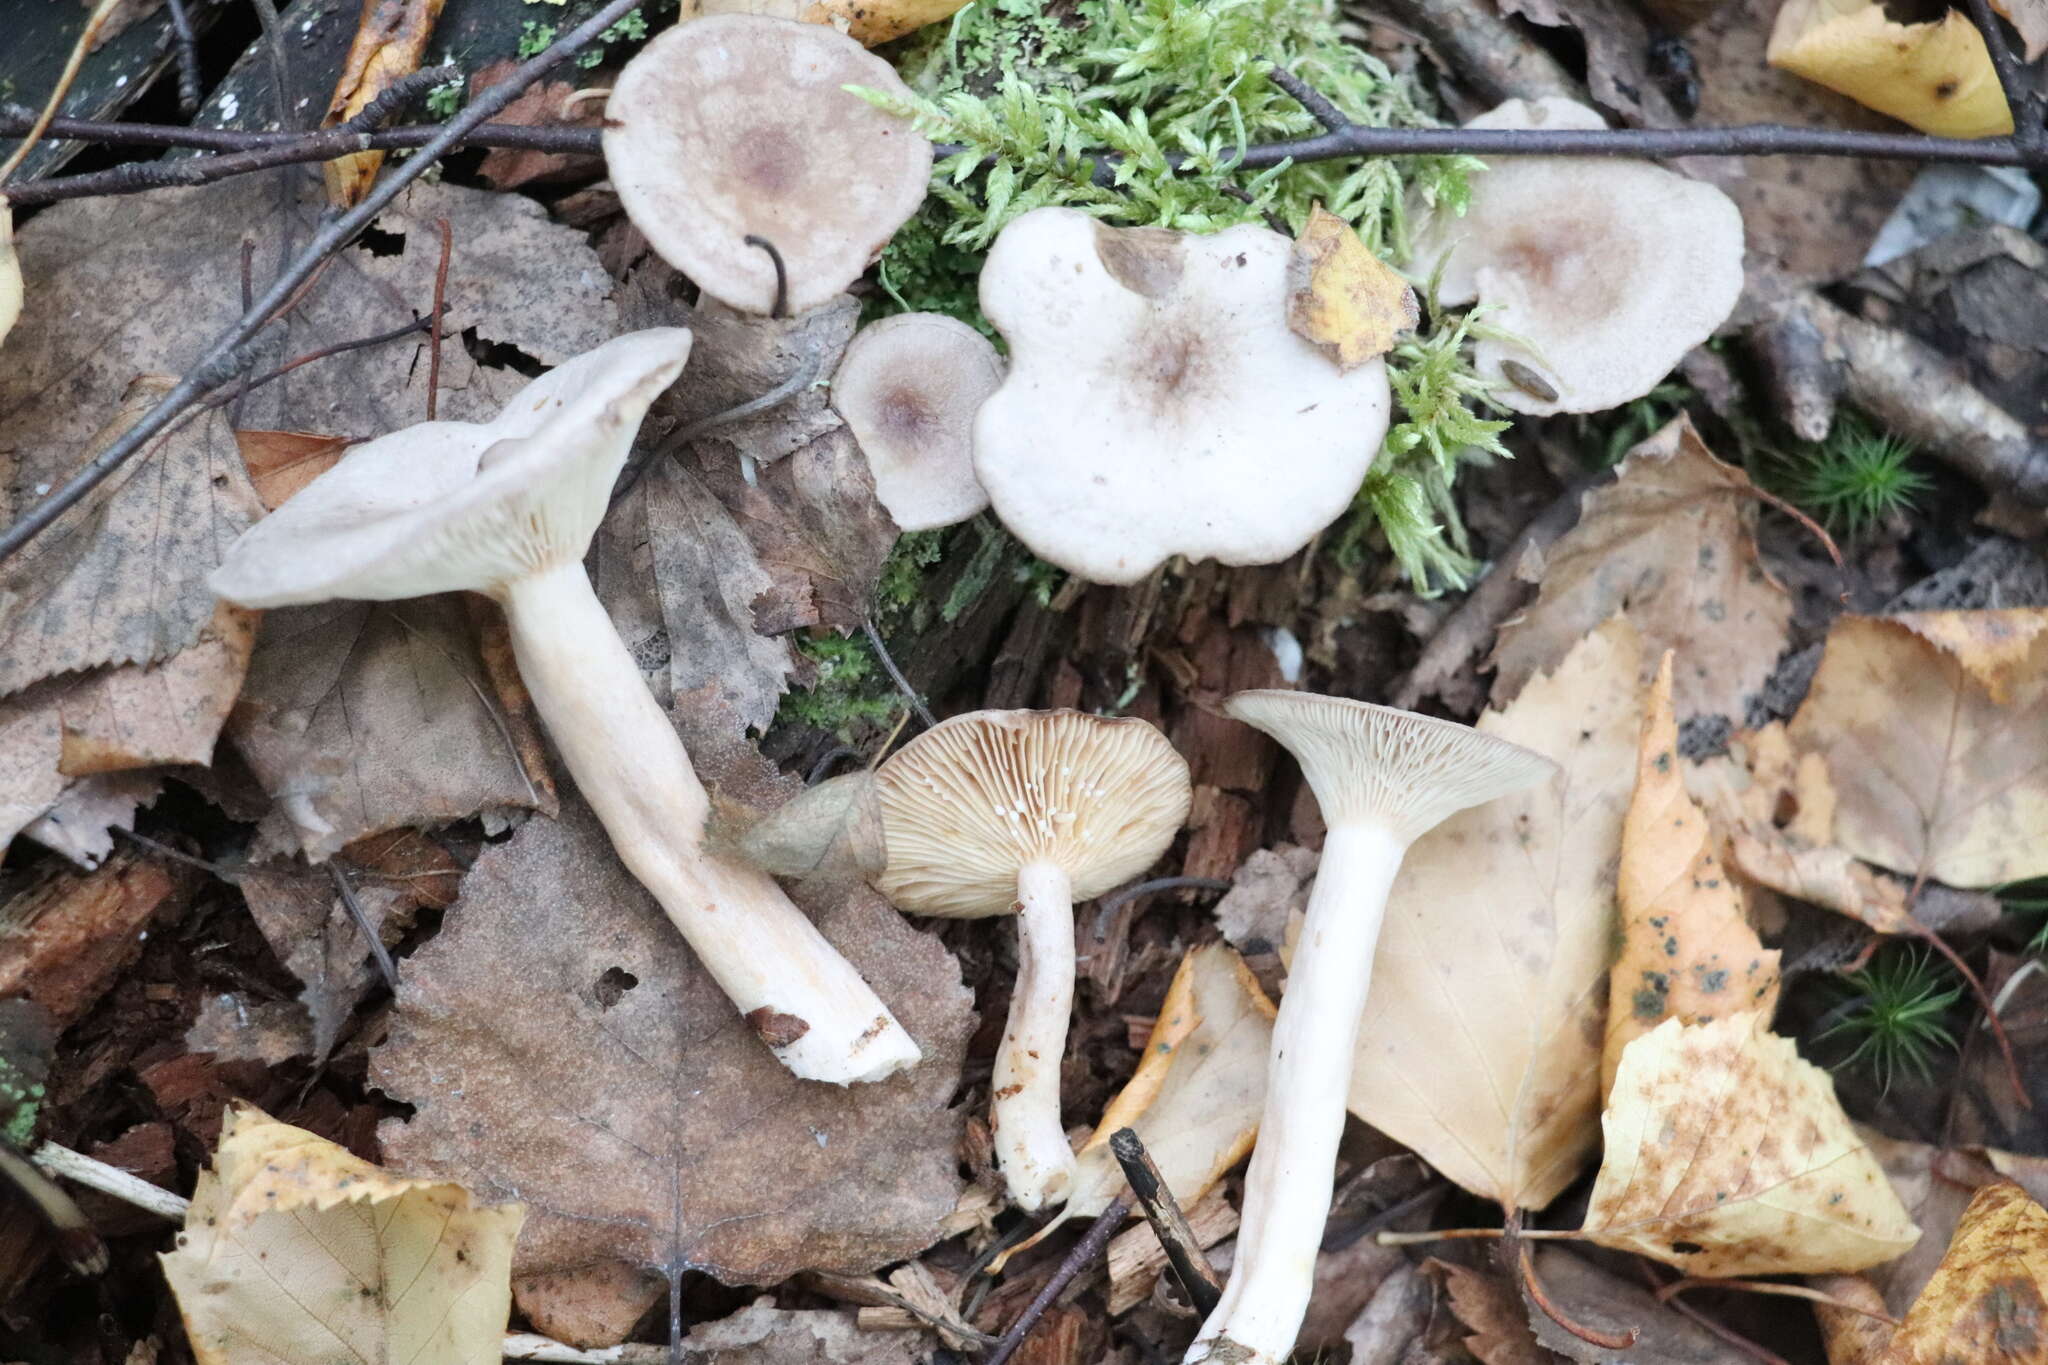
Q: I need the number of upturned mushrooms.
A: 3